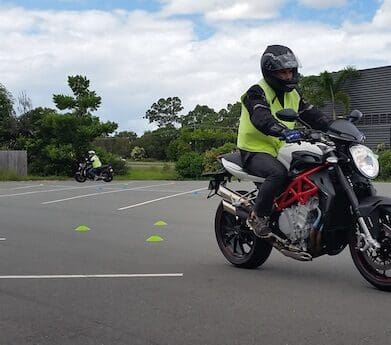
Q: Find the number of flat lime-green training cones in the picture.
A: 3